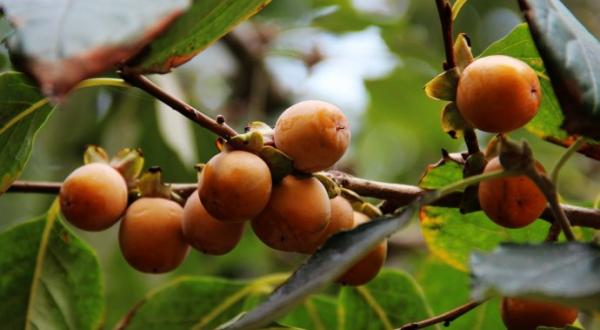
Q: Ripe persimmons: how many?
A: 11